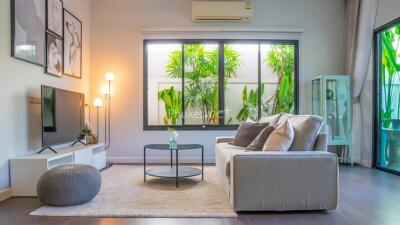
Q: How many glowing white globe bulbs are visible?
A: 3